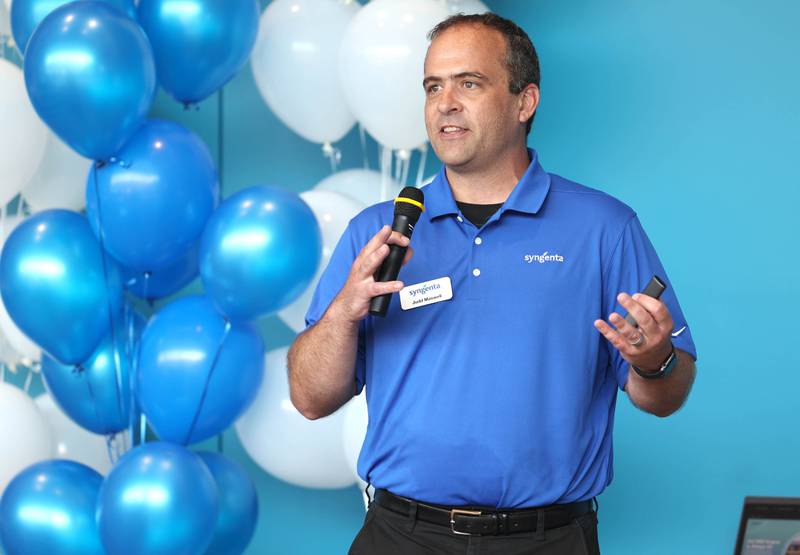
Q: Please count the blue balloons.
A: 12